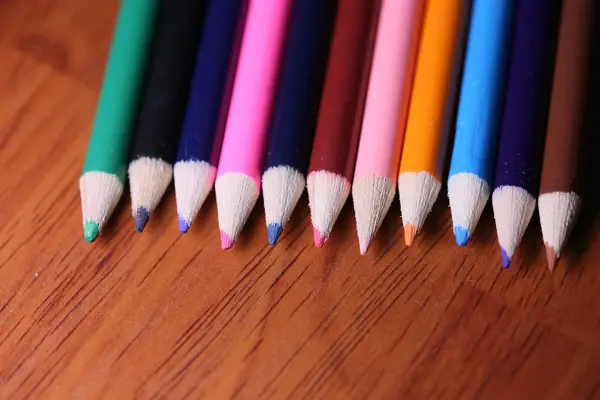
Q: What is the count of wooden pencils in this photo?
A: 11